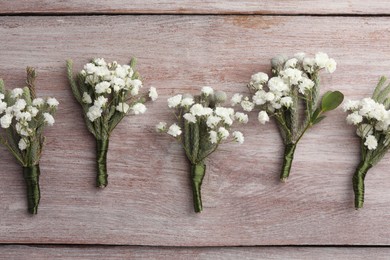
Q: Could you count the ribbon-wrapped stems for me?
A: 5